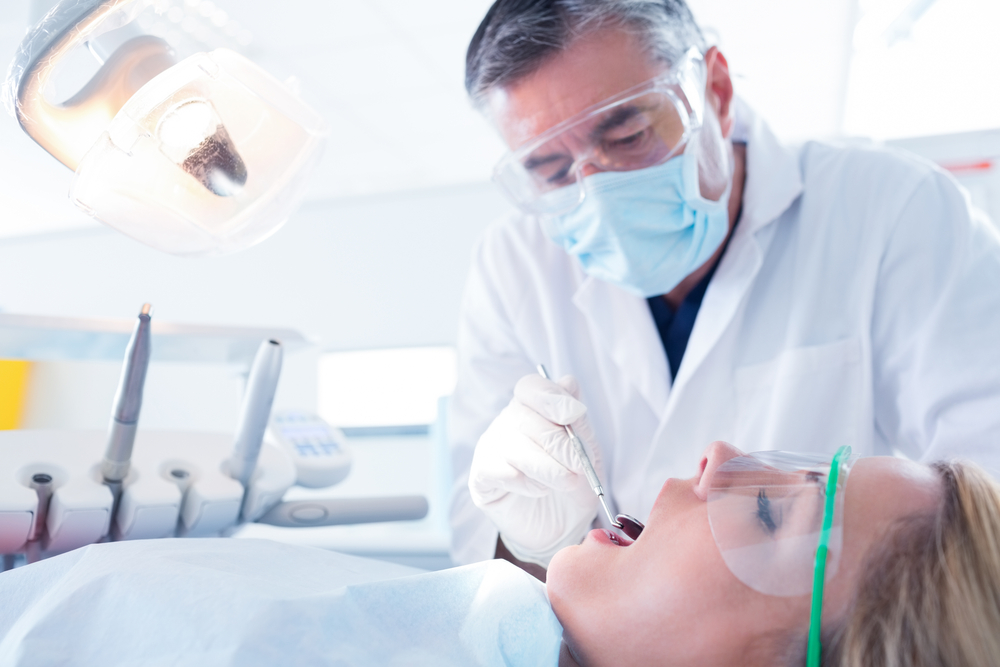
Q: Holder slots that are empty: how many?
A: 2